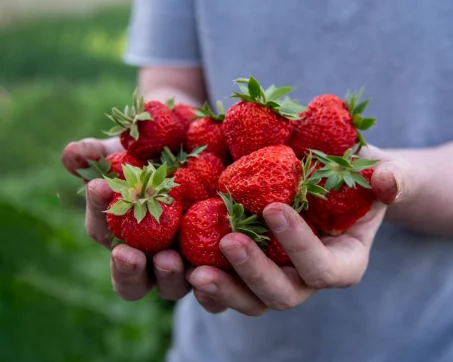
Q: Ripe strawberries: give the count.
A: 12